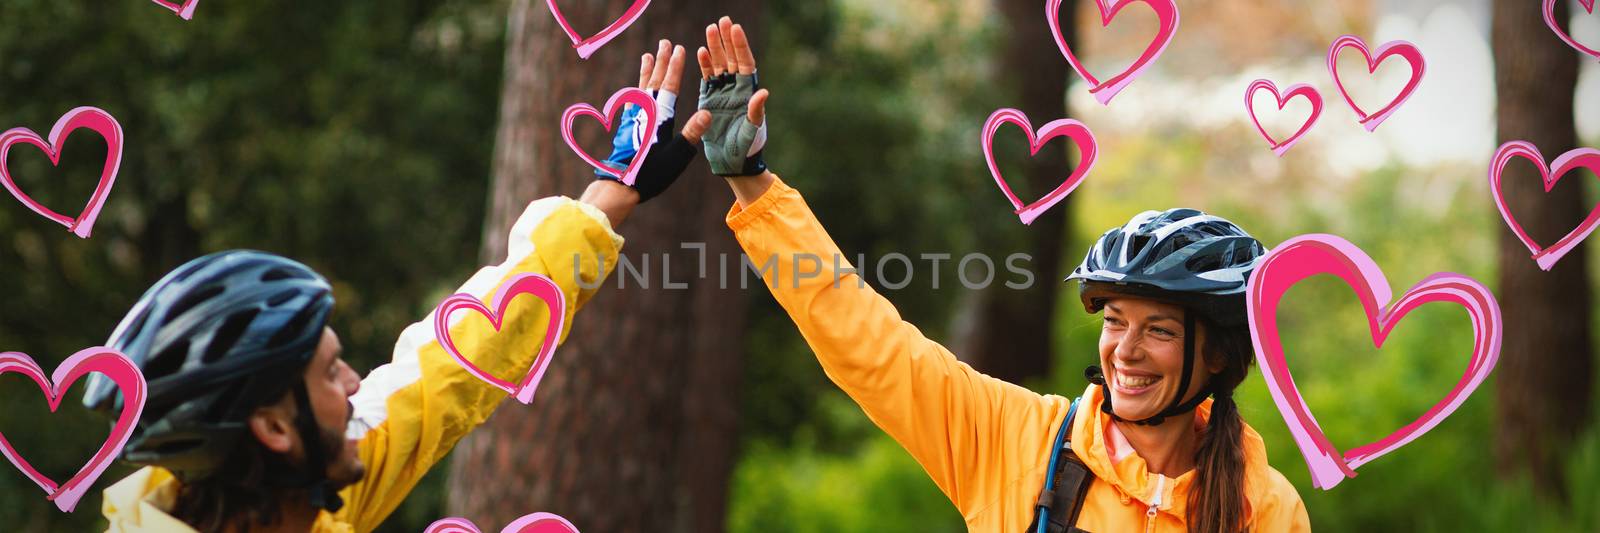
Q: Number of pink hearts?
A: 14